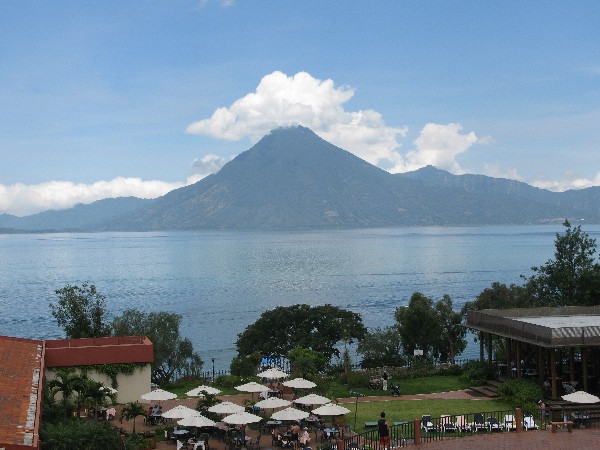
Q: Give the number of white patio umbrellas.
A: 15